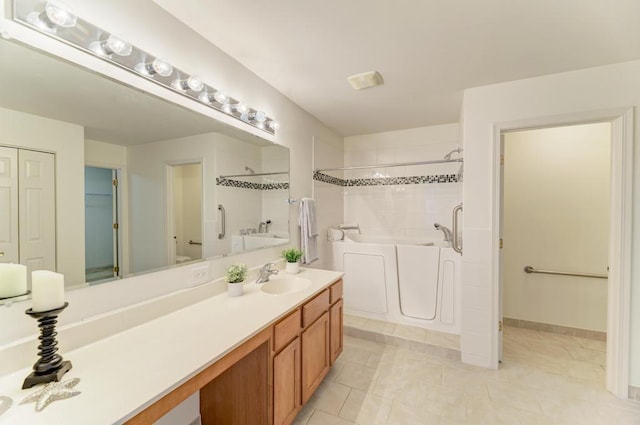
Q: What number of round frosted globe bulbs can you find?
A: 8